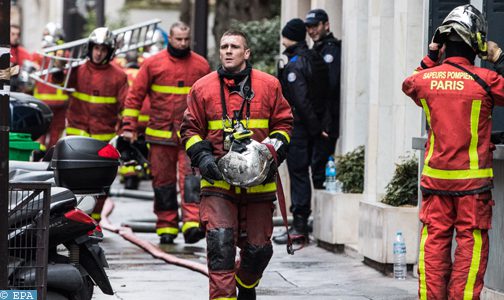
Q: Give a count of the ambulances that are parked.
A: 0